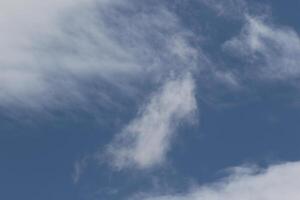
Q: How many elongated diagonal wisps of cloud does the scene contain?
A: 1